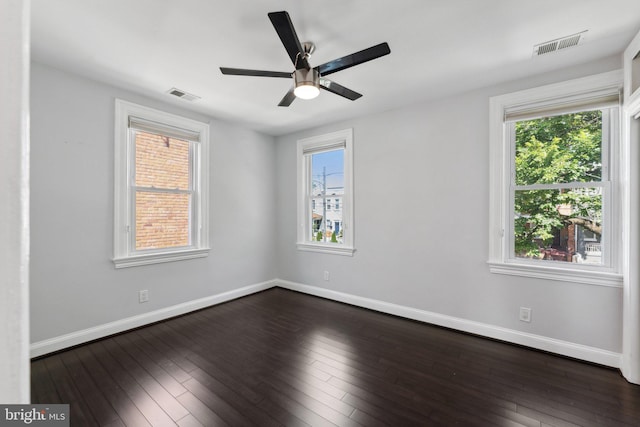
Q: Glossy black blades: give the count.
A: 5